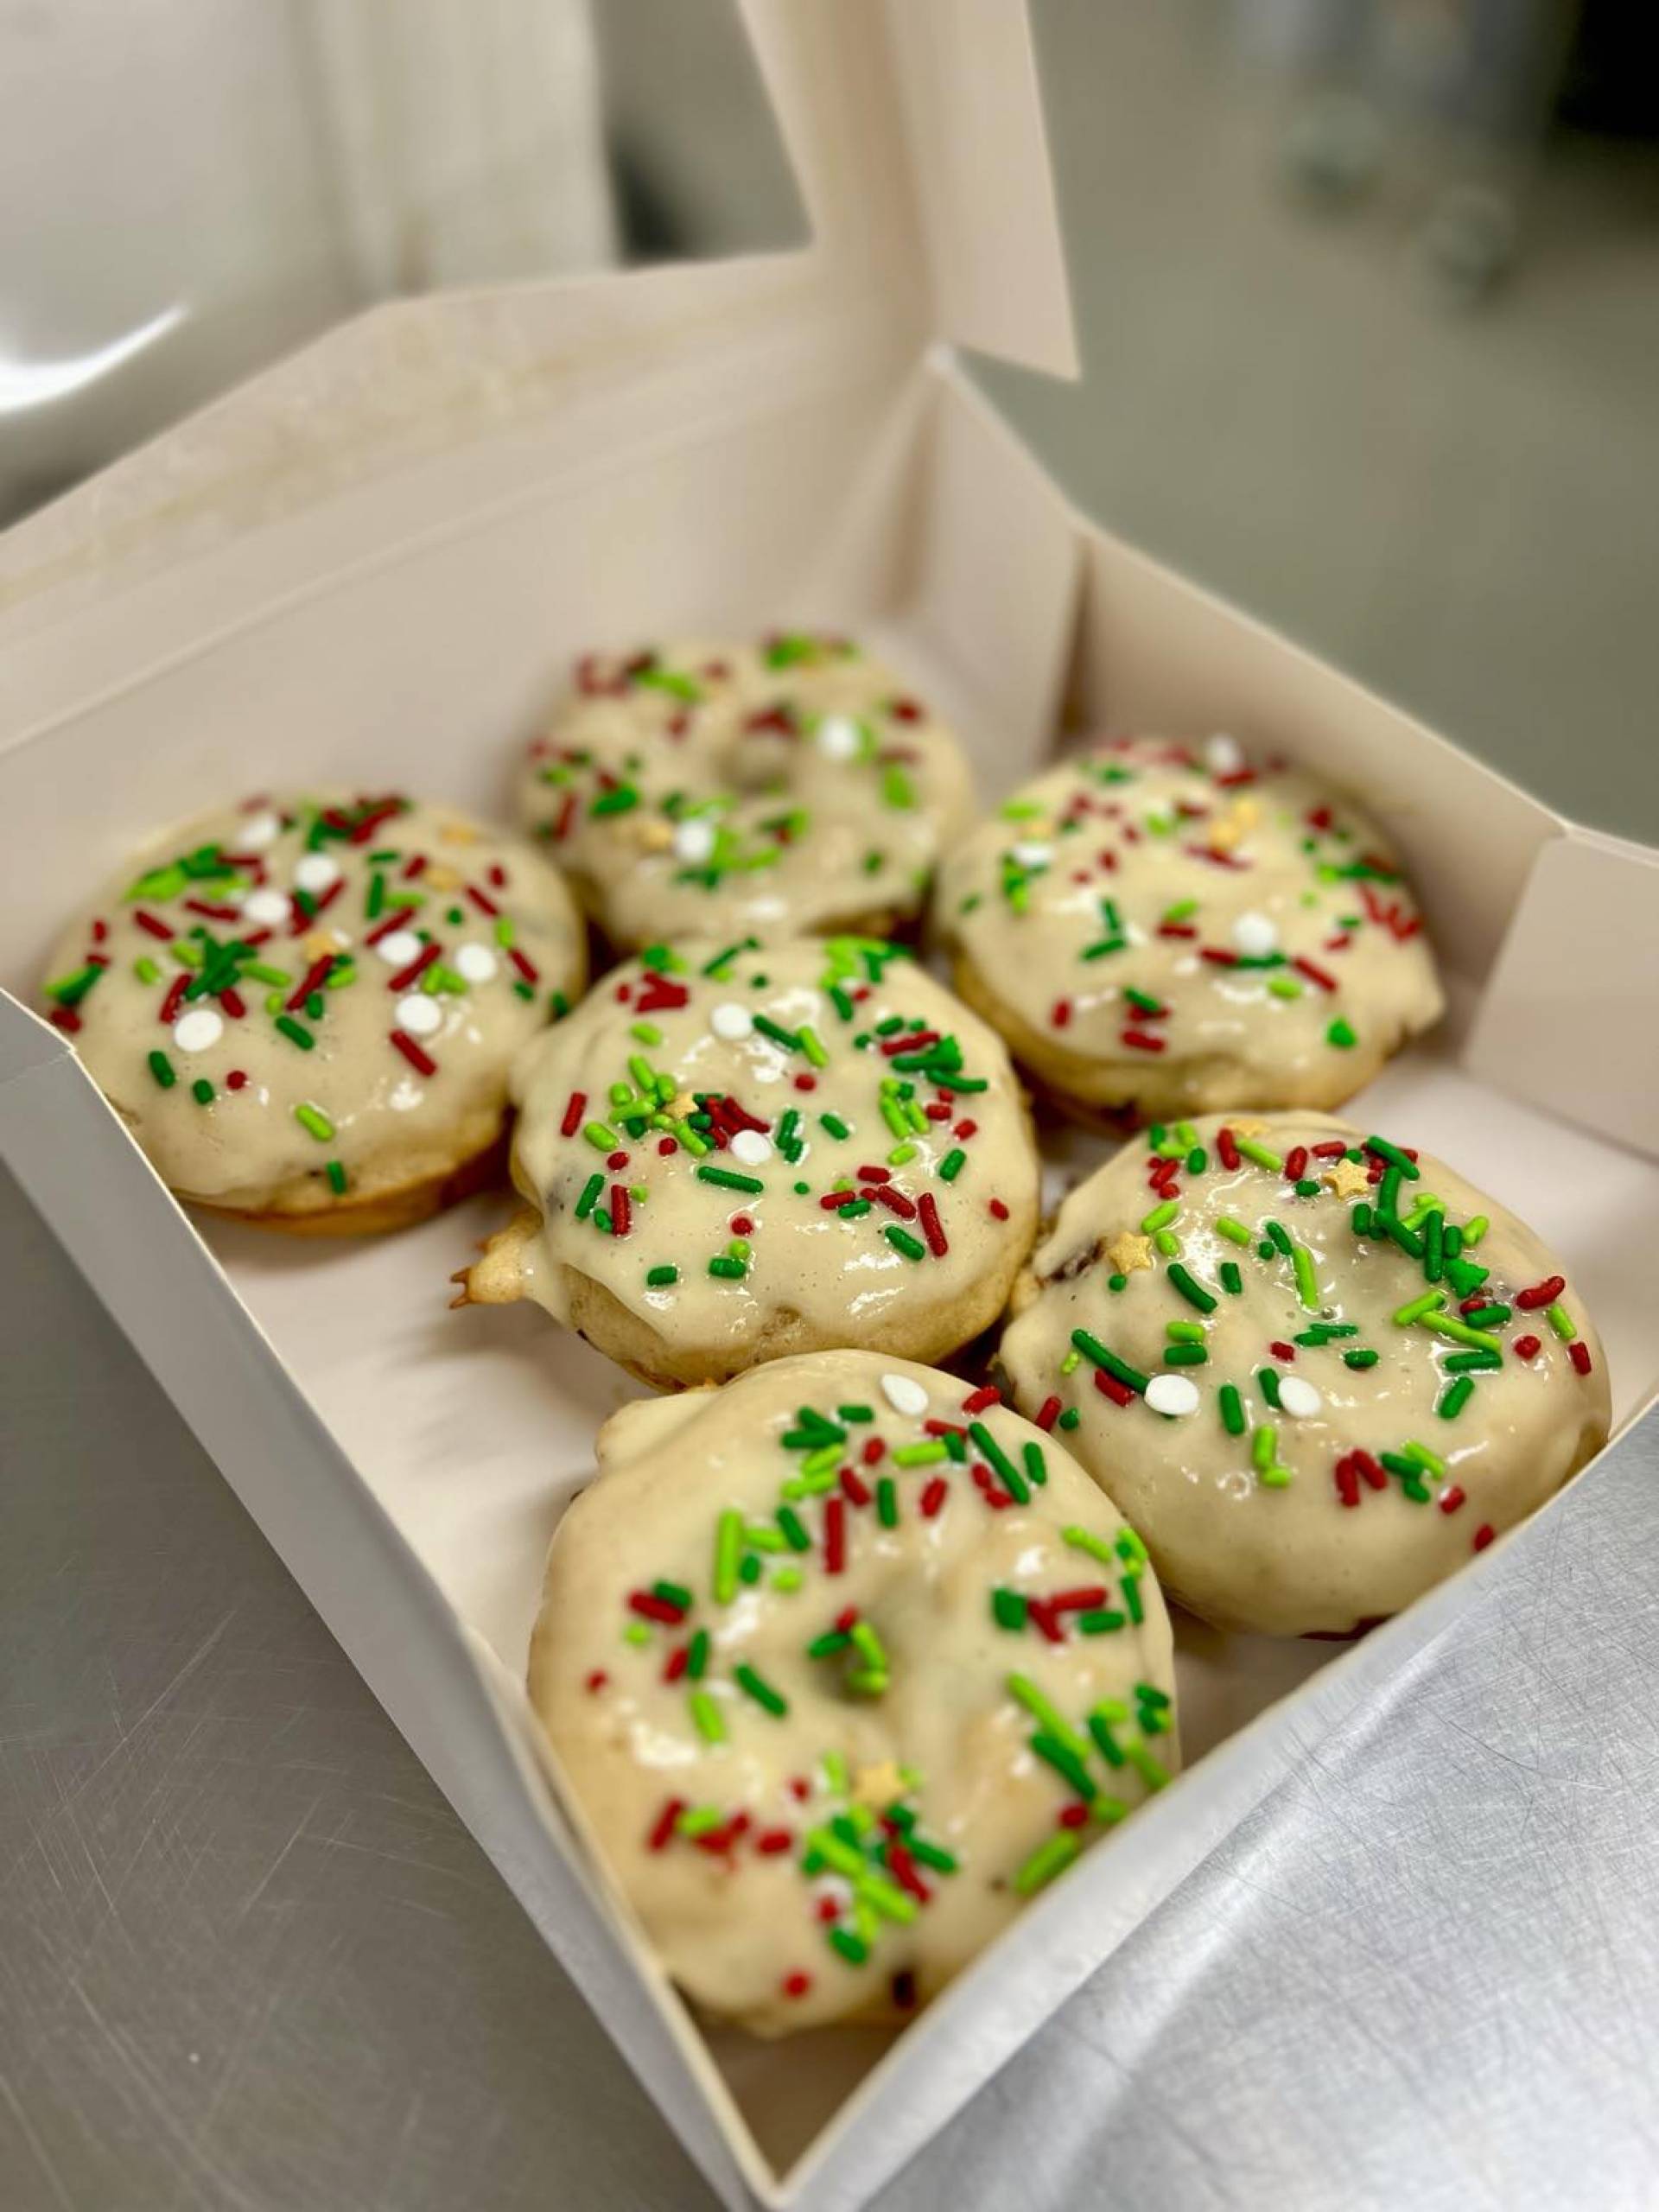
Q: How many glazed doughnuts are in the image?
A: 6